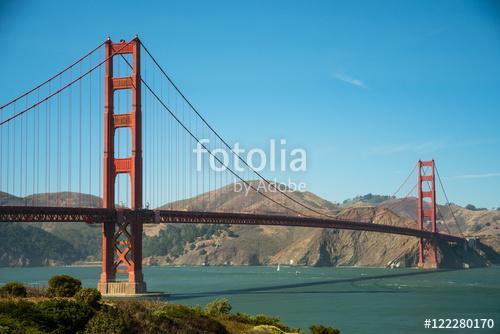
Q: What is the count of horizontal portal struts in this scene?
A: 8